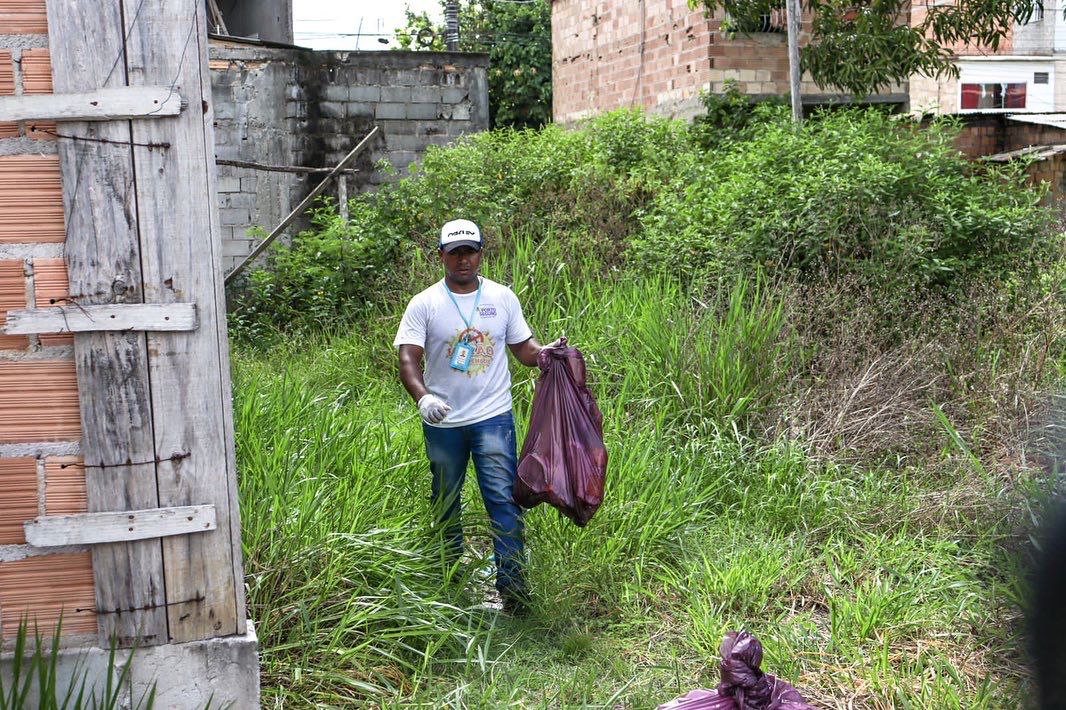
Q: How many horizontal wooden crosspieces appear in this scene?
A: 3